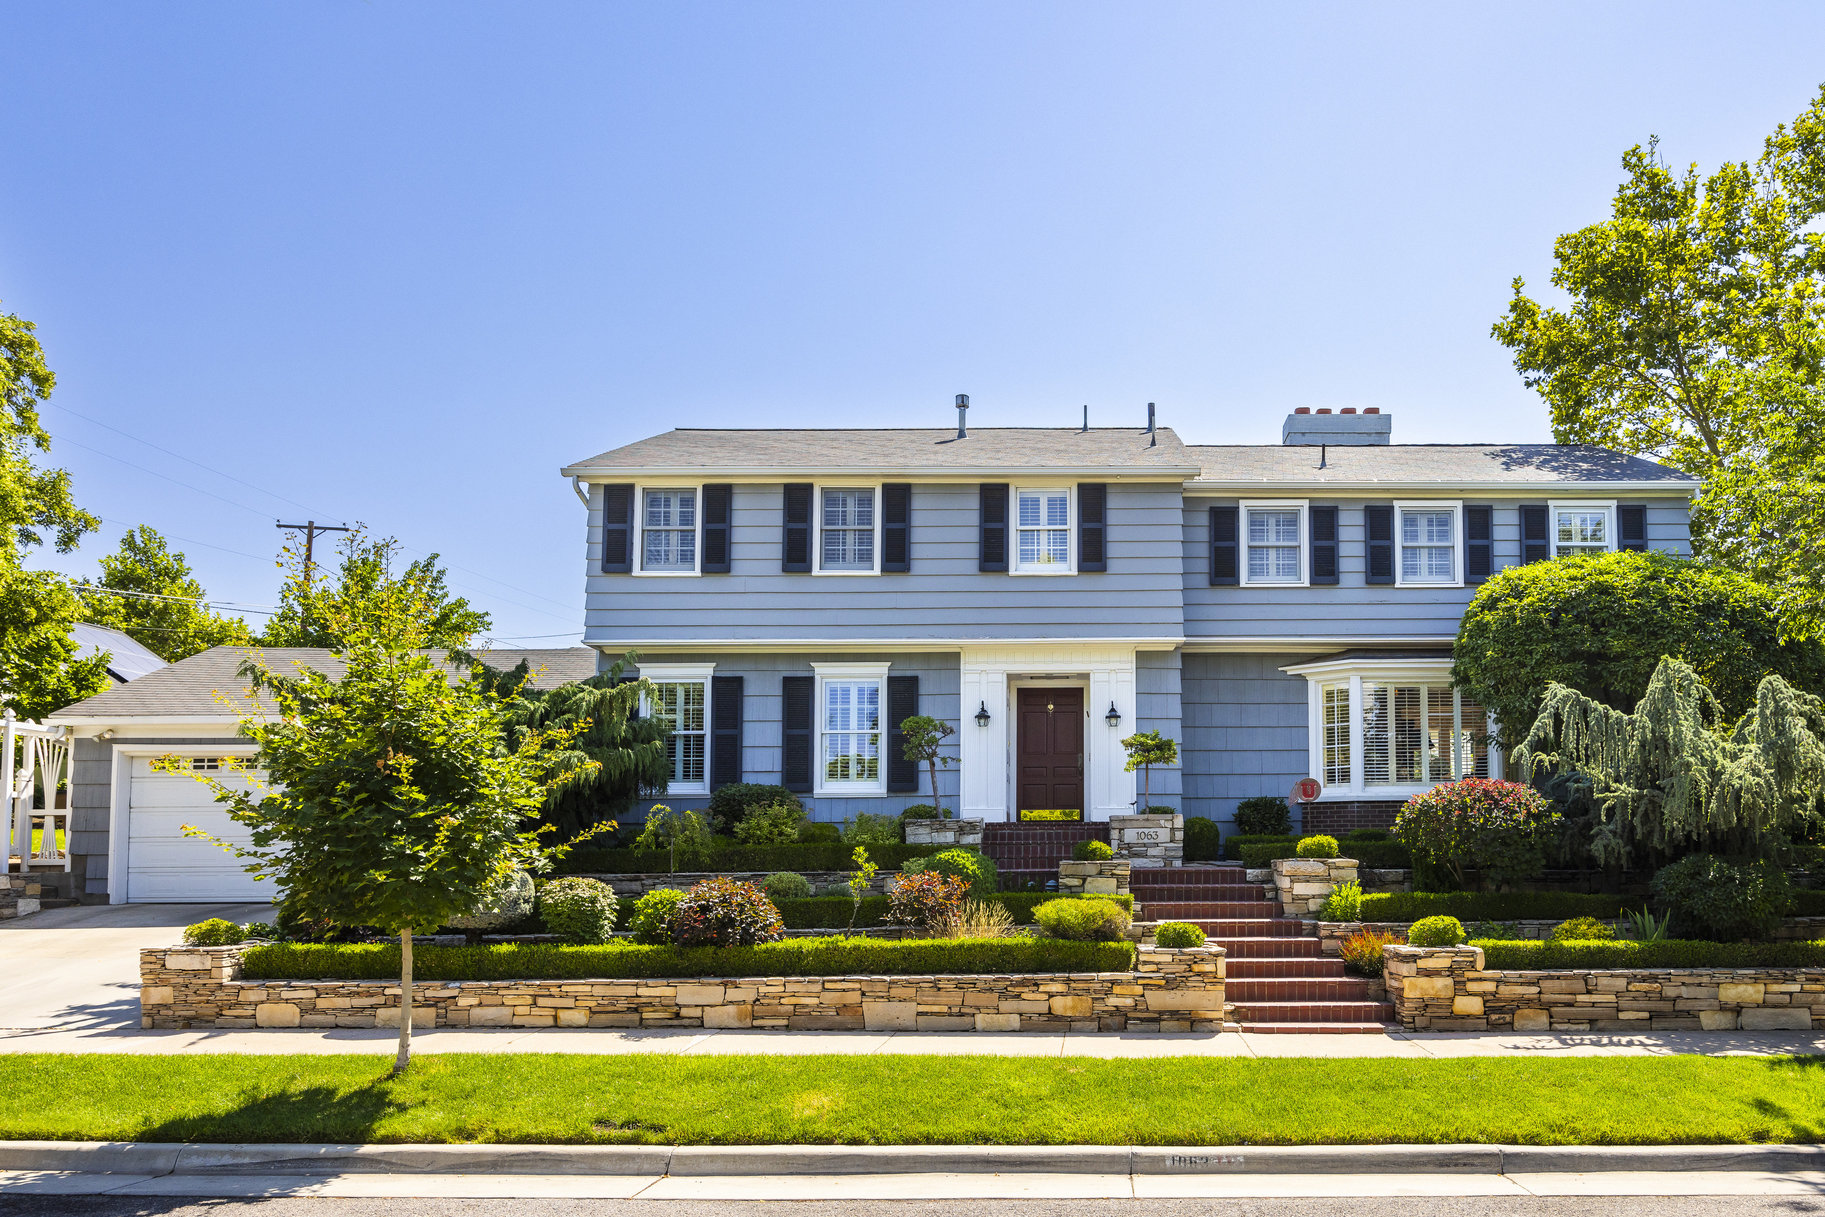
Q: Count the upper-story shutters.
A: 12